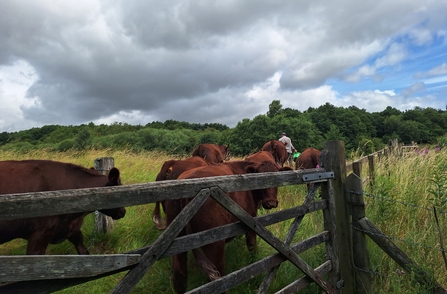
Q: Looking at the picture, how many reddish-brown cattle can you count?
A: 7